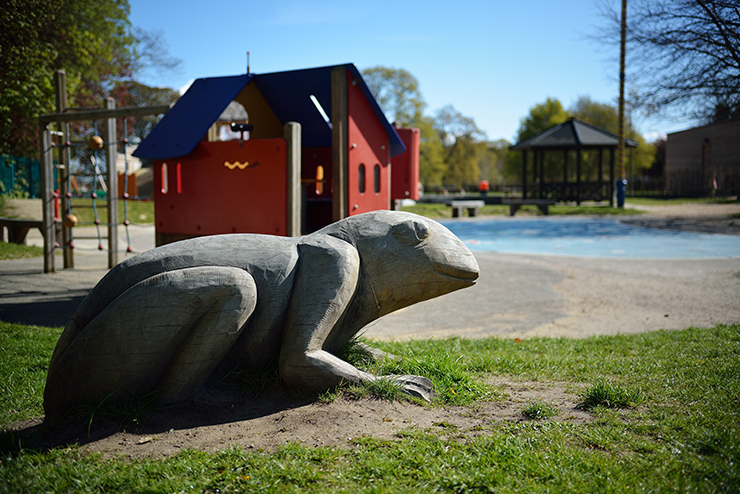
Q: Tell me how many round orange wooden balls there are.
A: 2